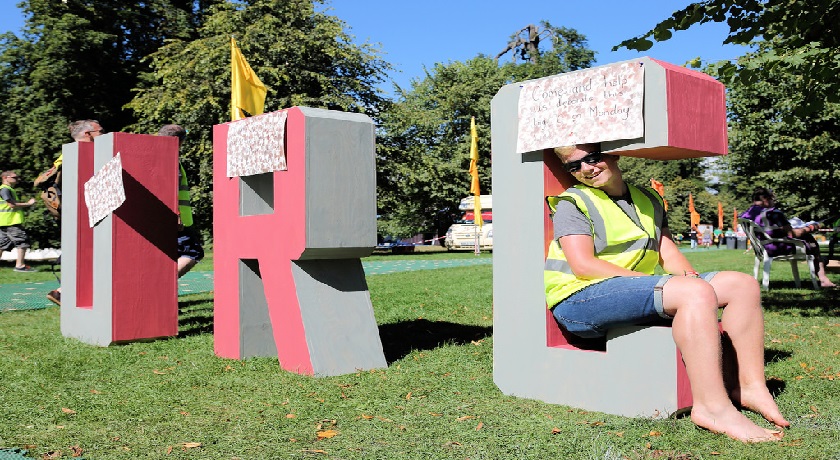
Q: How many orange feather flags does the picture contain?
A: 4